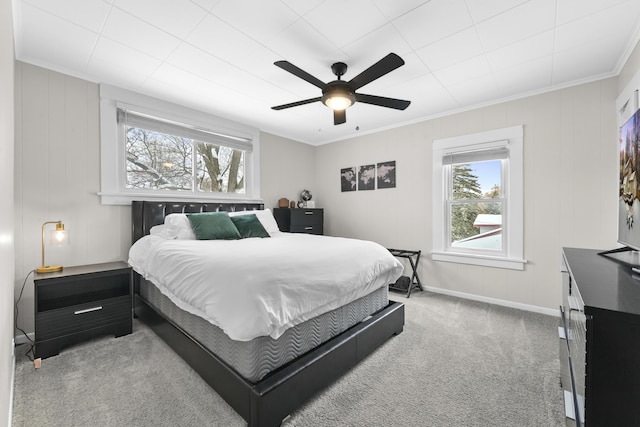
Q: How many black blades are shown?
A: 5